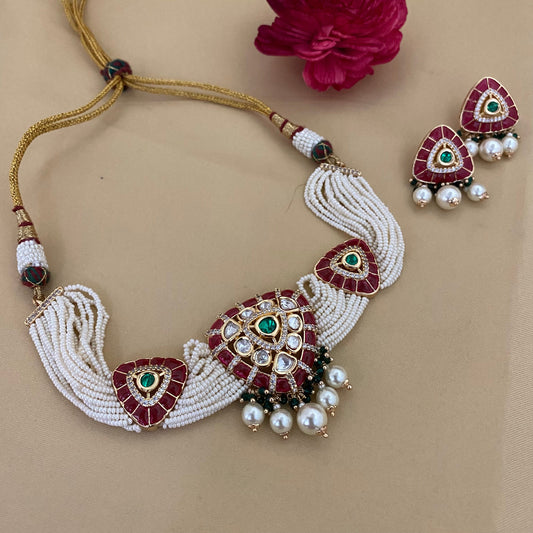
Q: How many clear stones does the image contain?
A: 9